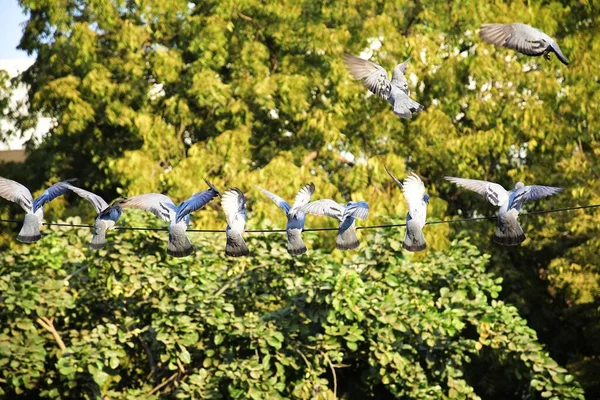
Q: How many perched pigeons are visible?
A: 8